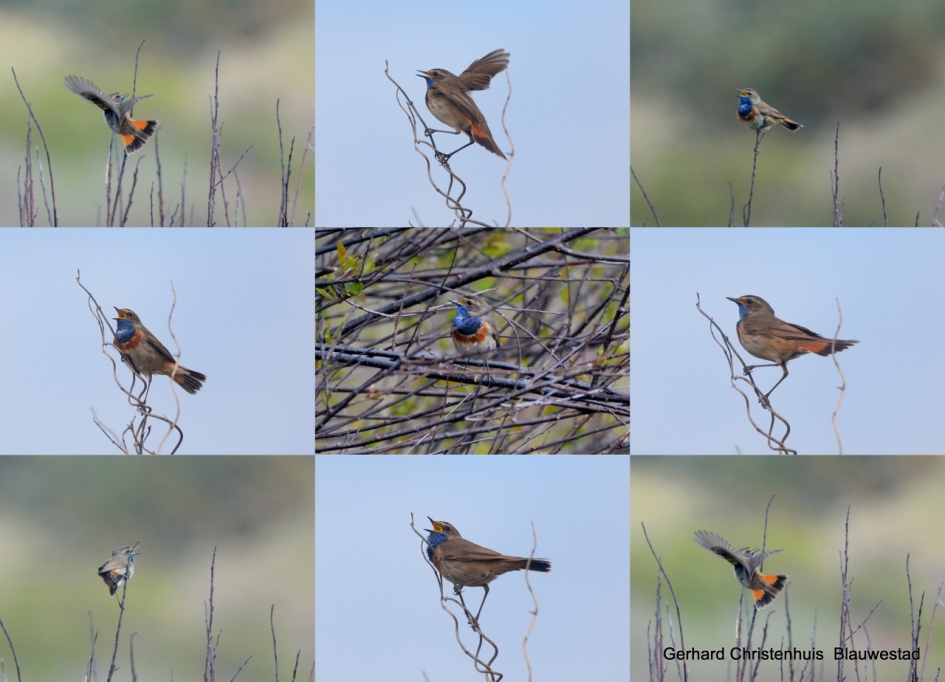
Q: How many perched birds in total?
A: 7